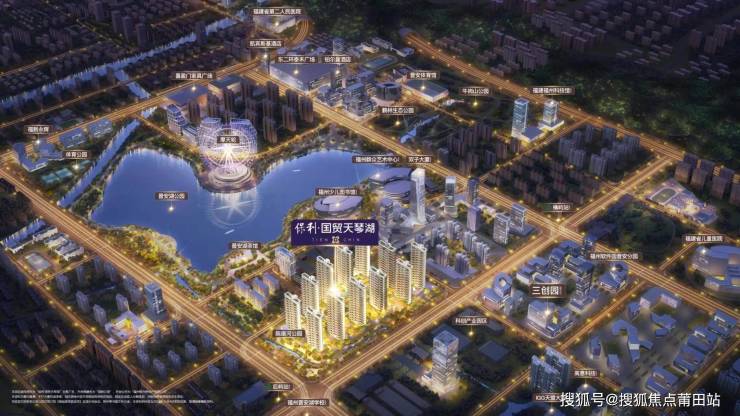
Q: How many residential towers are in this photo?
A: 12